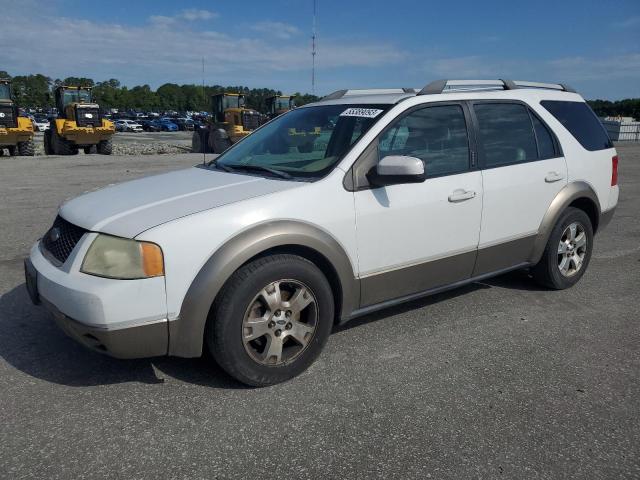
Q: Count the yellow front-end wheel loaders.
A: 4